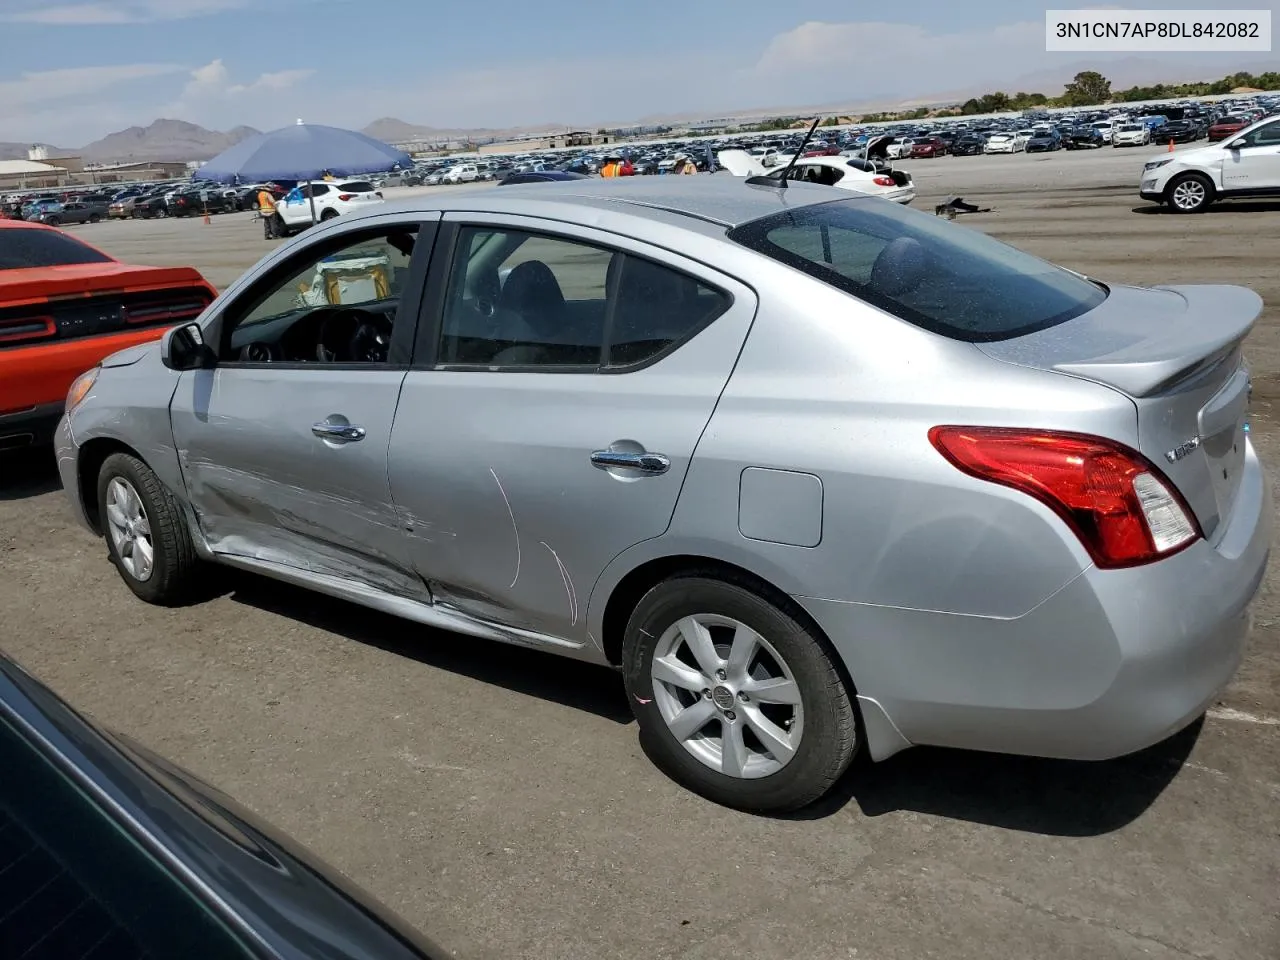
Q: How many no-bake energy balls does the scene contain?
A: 0